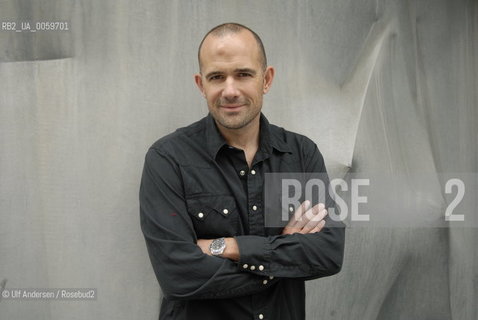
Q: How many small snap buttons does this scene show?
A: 12